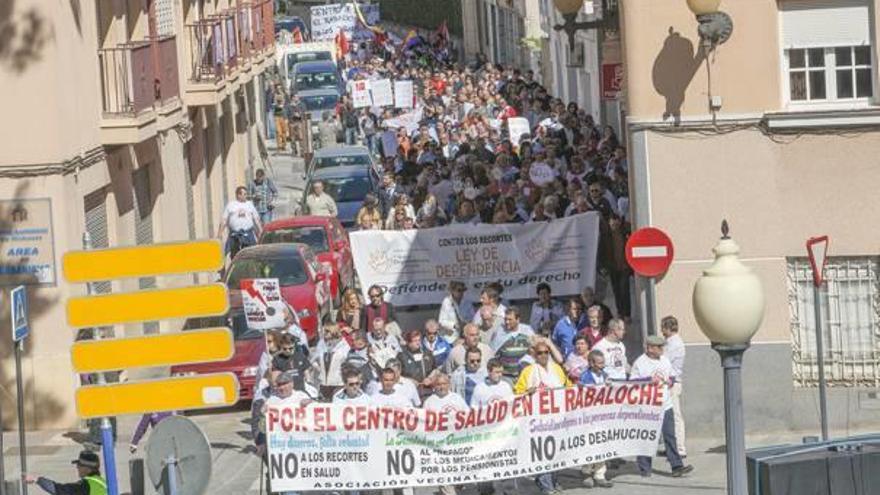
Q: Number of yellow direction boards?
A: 4